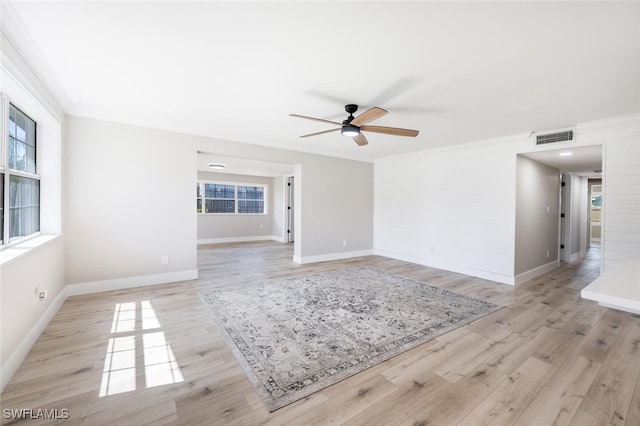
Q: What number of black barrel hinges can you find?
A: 6